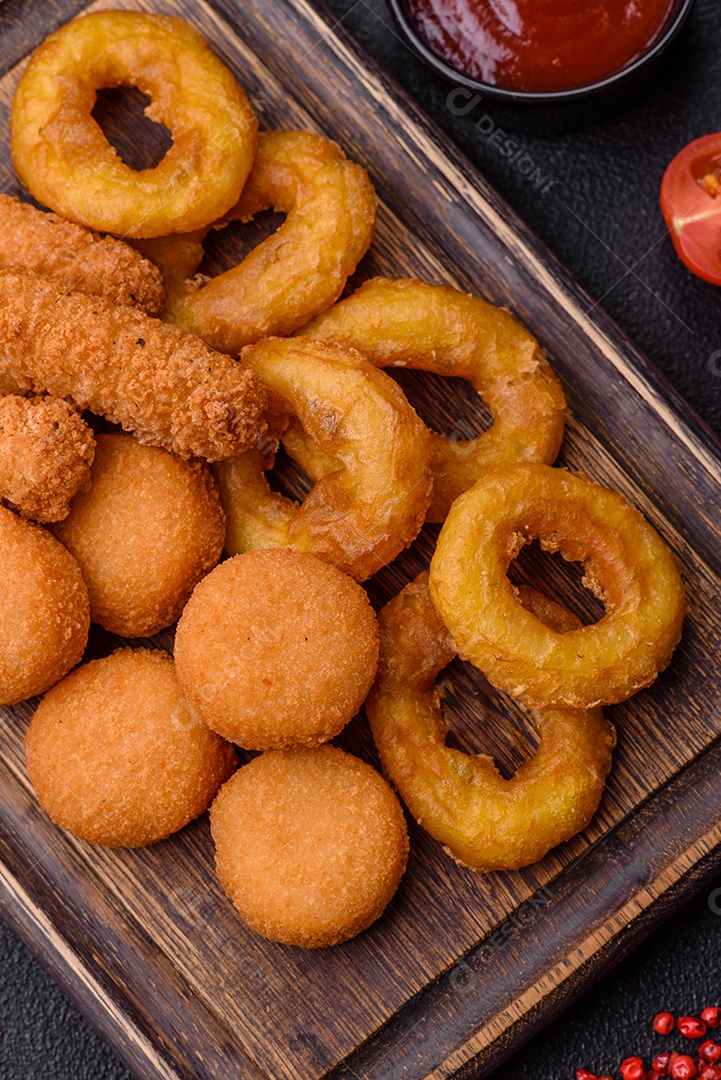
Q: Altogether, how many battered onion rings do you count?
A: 6